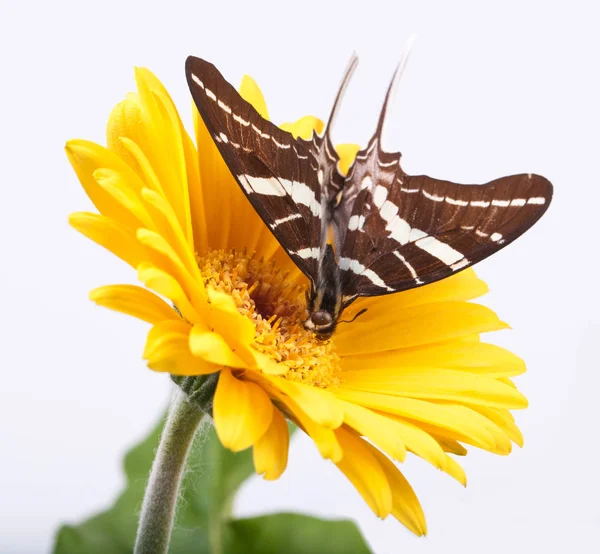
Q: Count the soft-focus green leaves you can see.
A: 2